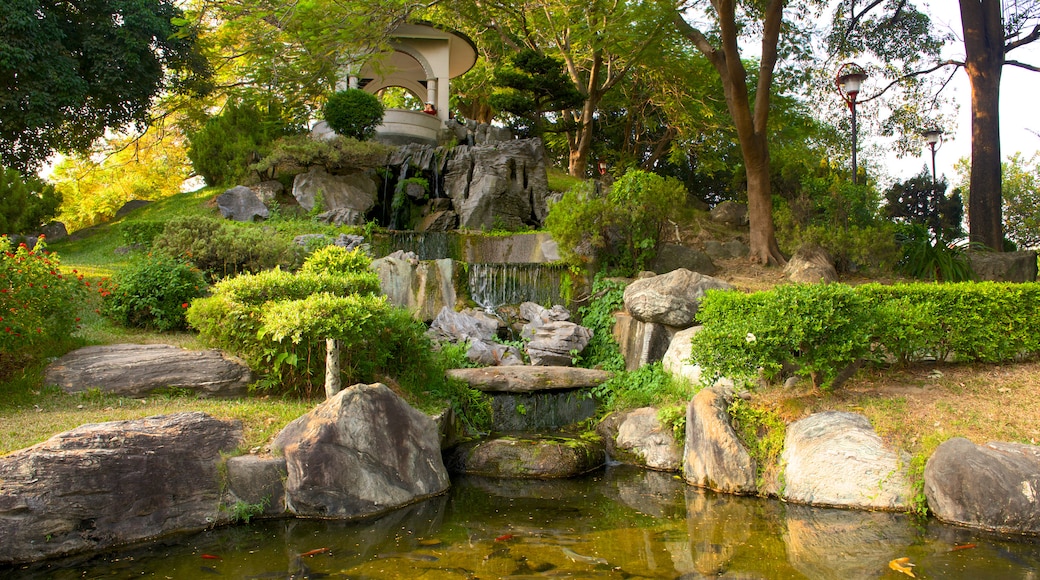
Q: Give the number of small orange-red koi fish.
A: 4